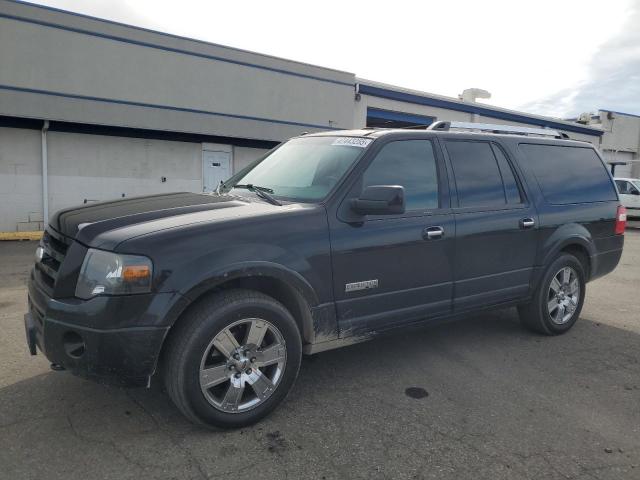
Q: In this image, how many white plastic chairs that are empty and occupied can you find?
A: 0